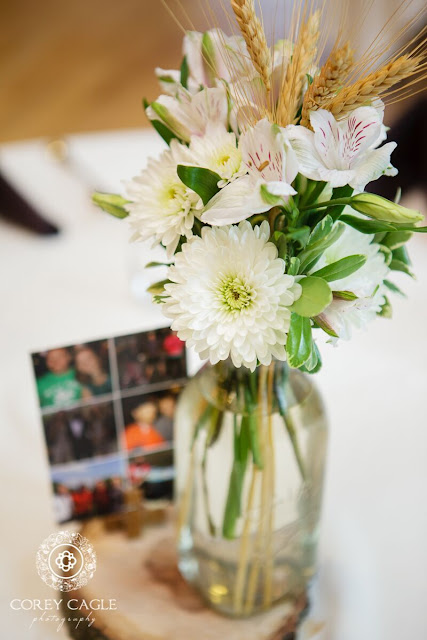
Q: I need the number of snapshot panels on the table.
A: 6